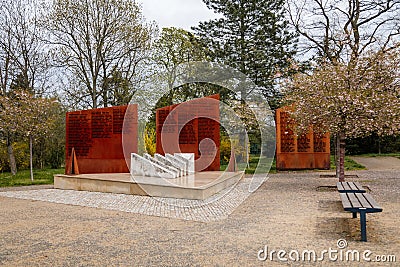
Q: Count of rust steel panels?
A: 3